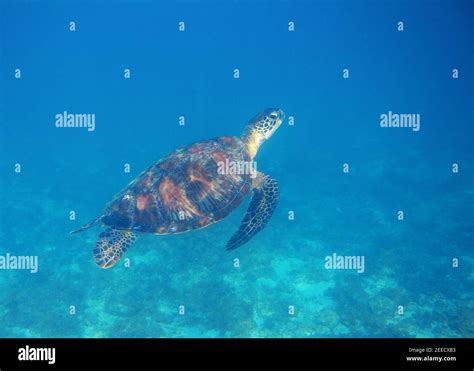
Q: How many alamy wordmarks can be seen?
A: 6